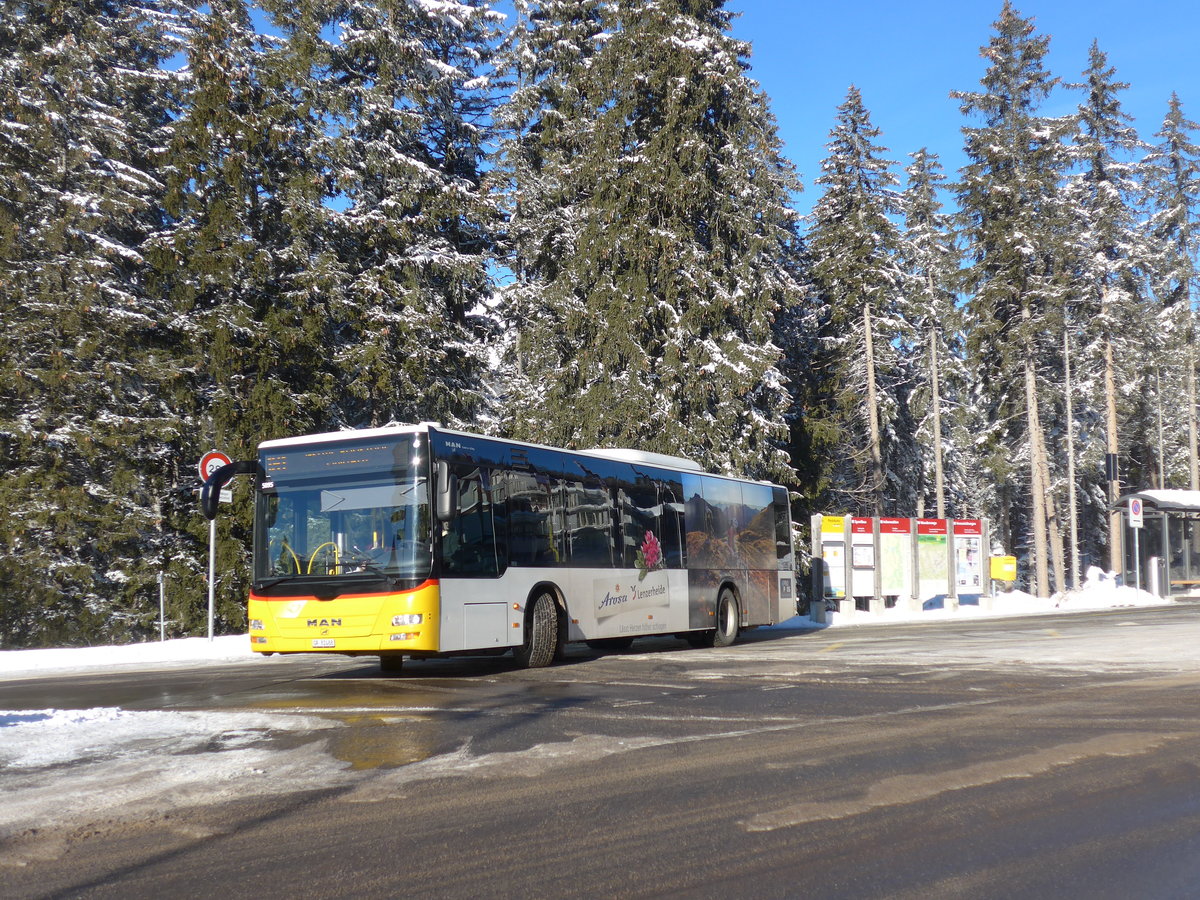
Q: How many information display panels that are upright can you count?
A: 5